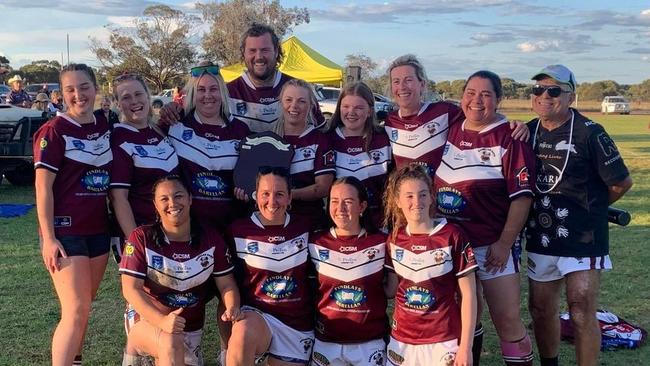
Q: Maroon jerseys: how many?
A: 12